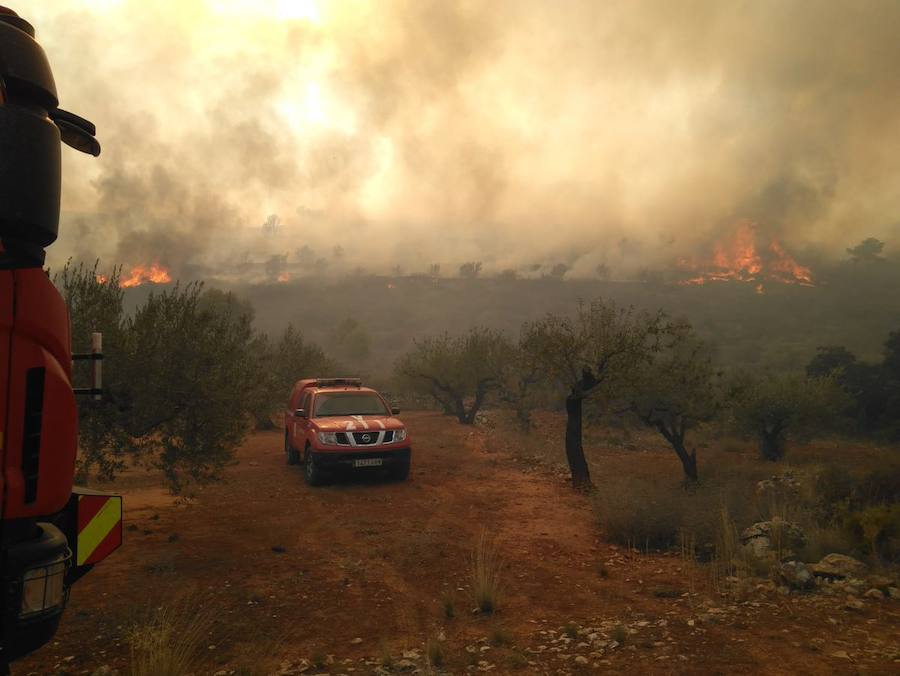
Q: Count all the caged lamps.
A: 1